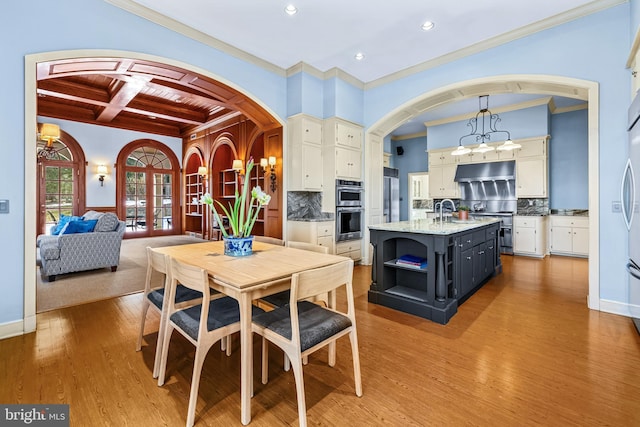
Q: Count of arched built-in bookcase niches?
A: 3